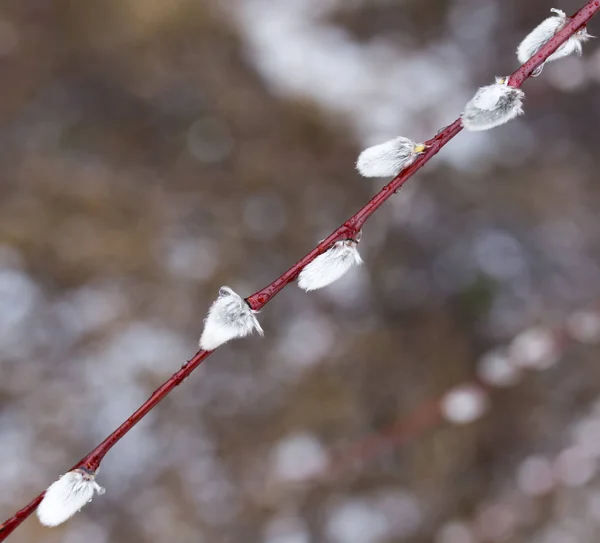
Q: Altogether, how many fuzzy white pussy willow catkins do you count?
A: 6